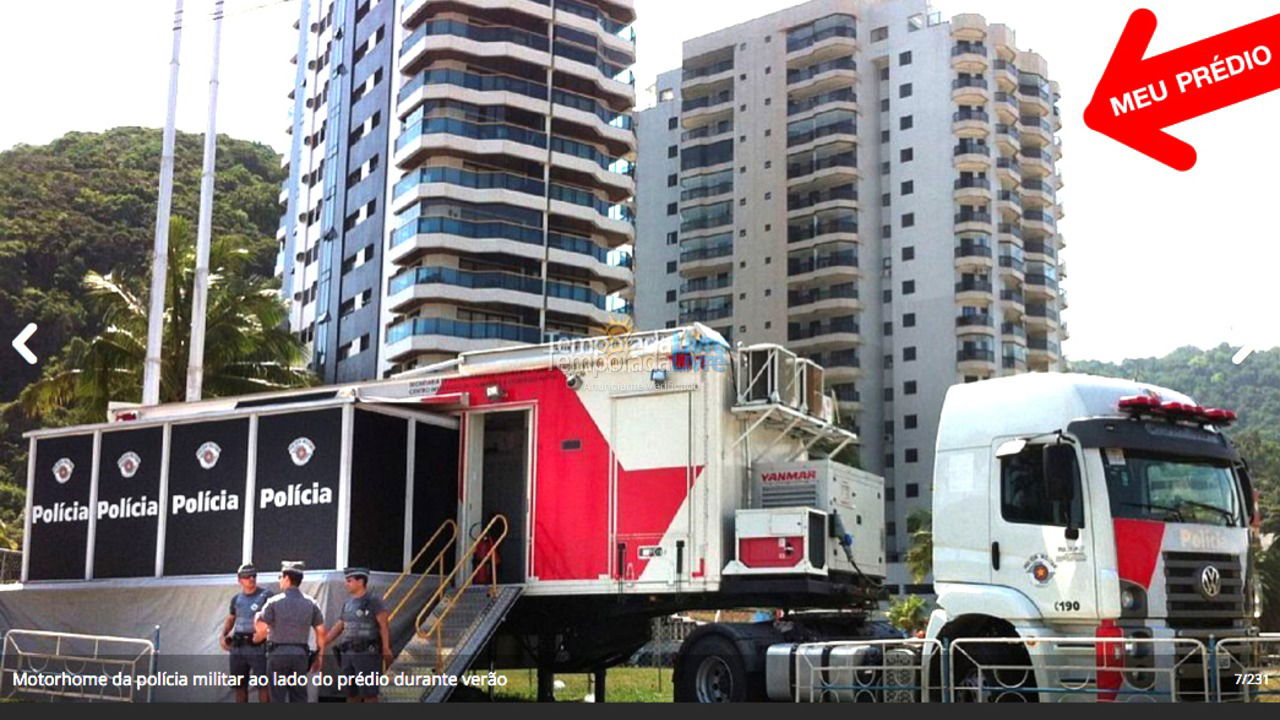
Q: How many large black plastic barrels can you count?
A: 0